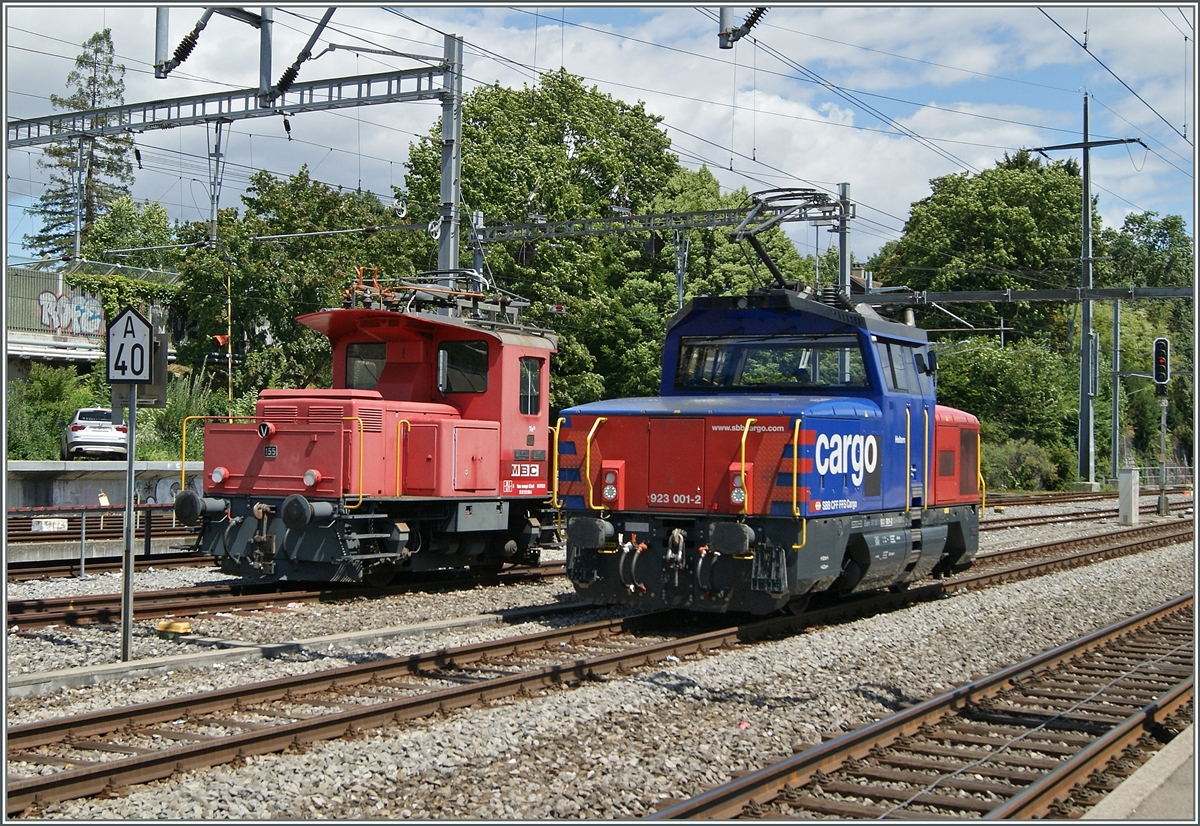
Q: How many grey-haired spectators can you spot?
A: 0